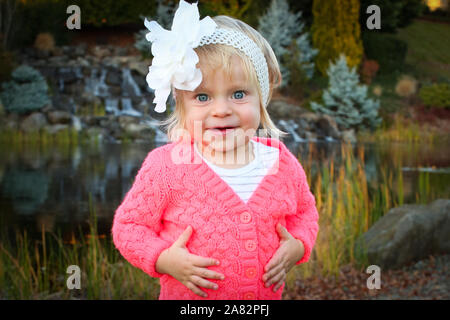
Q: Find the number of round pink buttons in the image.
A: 4